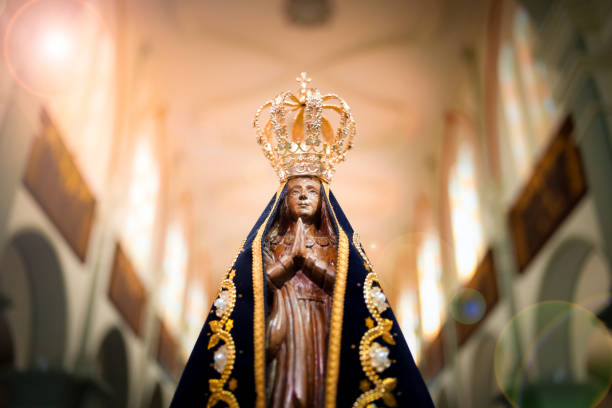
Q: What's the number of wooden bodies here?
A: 1